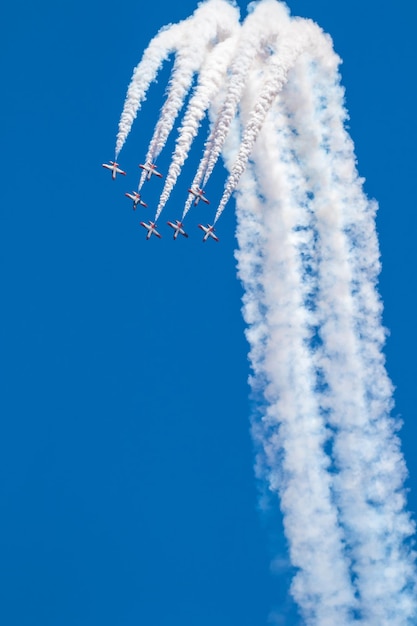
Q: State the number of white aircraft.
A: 7